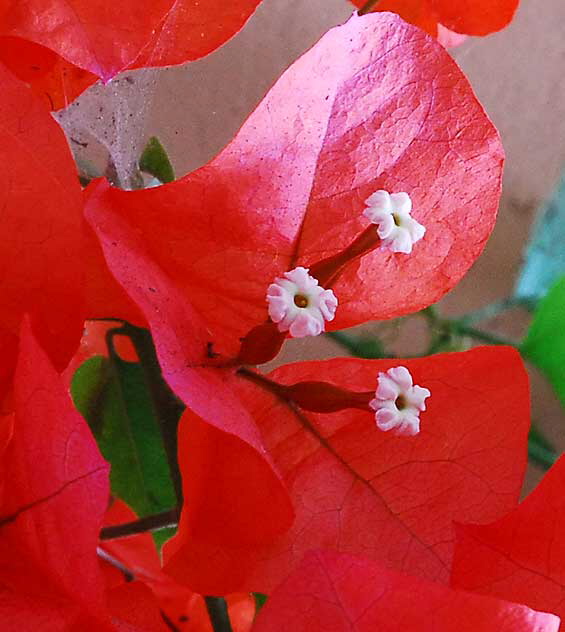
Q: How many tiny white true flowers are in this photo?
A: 3